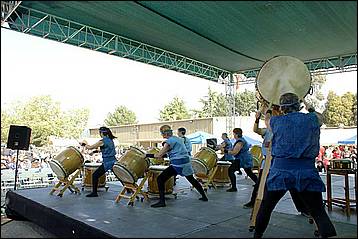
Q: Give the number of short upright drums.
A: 3